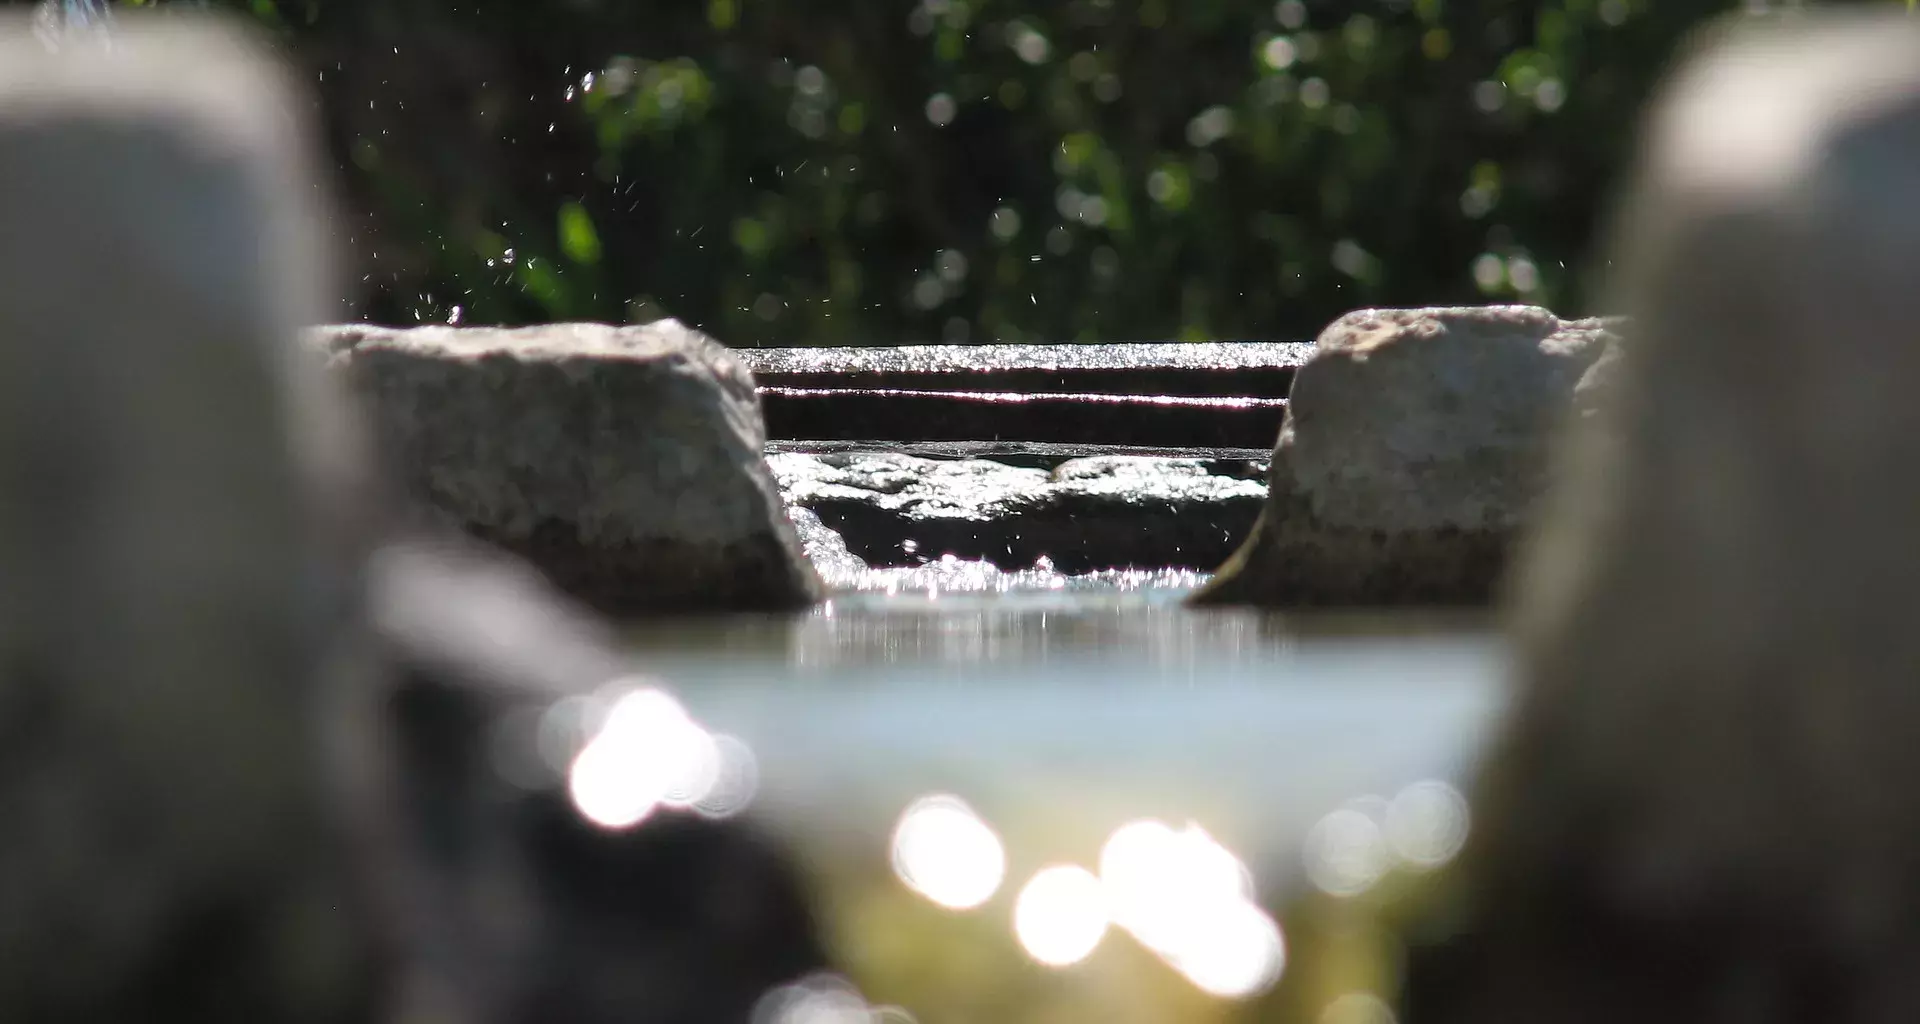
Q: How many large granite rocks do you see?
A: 4